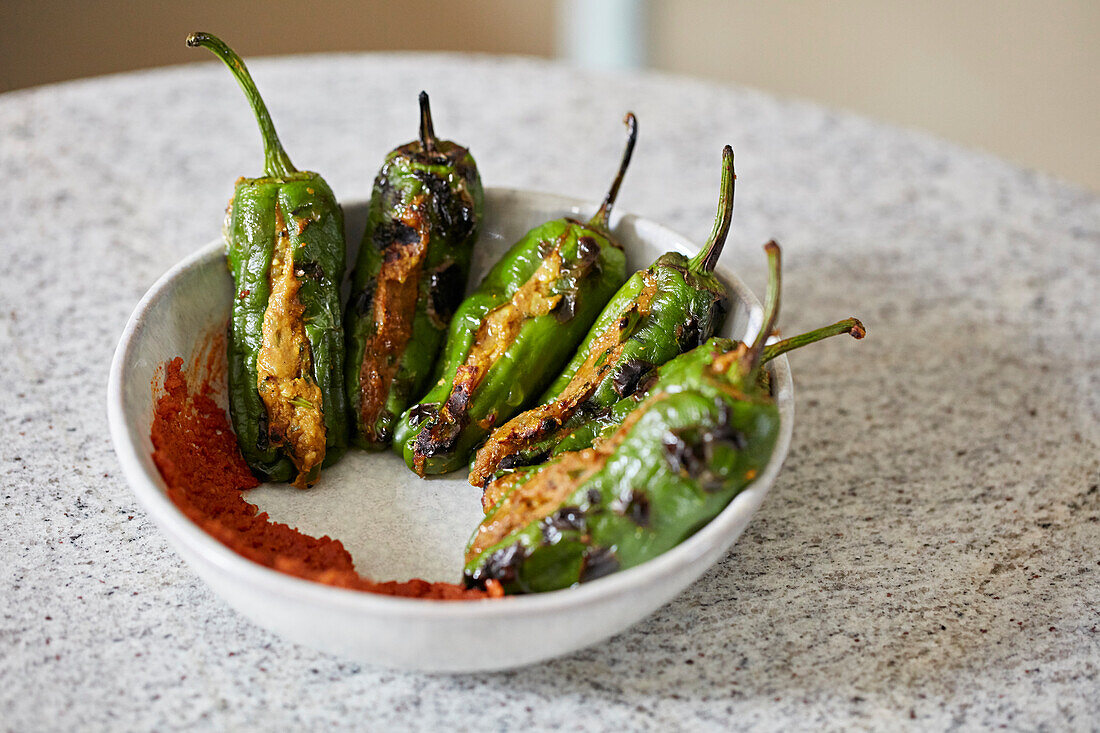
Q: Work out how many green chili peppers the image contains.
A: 6